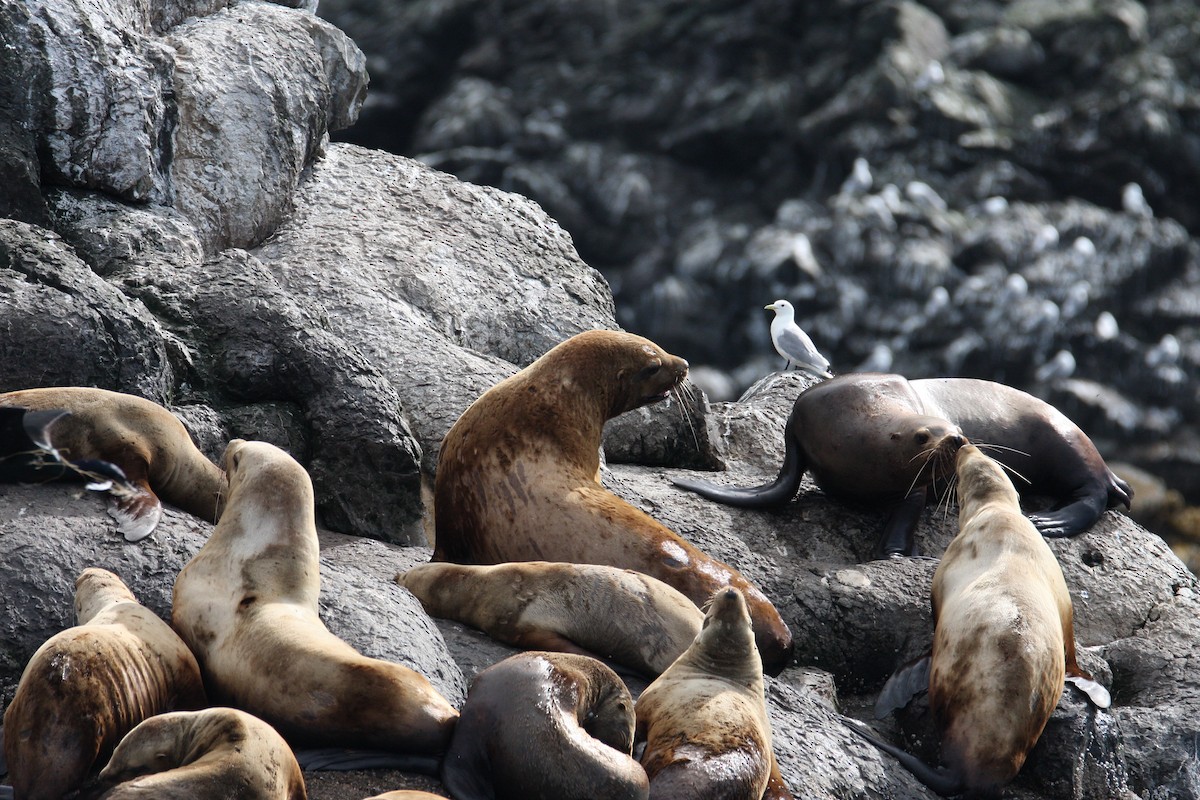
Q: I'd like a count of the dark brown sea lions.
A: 2